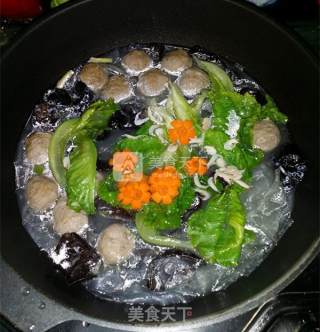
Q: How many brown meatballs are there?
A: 11